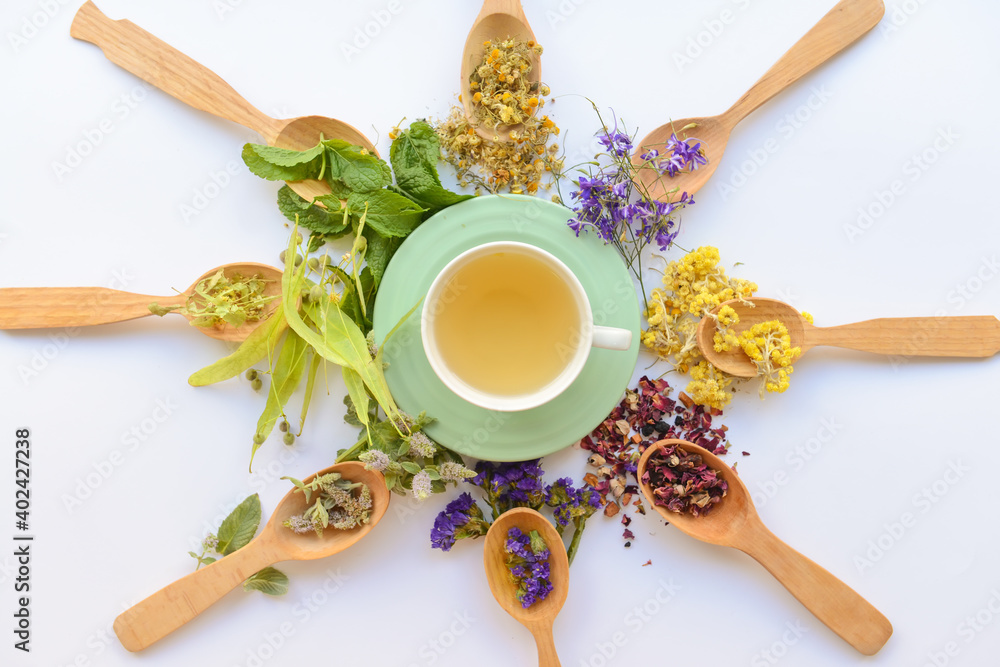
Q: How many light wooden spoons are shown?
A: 8